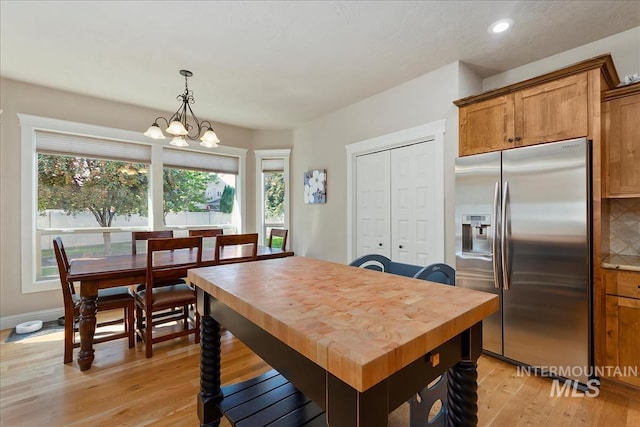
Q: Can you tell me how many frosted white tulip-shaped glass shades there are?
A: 5